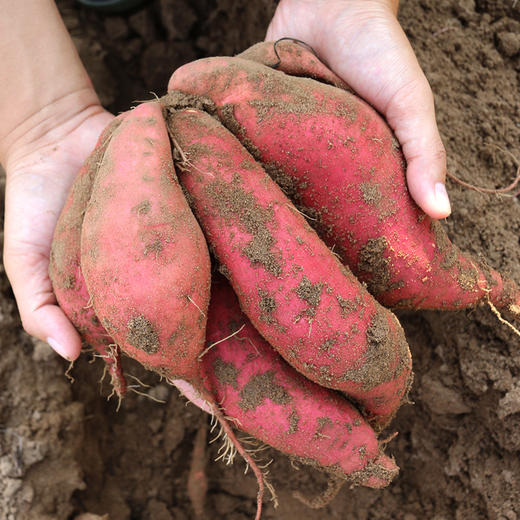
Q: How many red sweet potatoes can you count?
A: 6